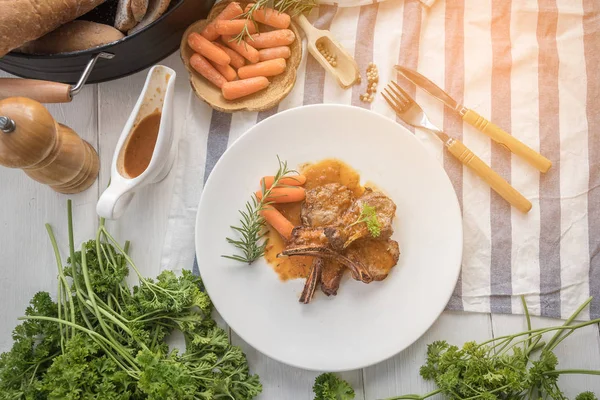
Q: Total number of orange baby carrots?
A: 15